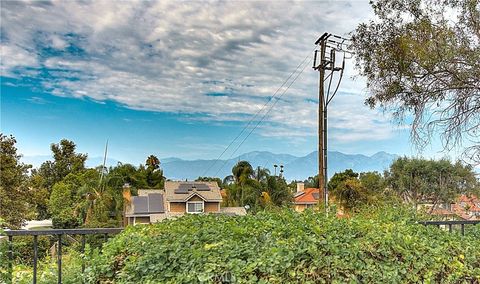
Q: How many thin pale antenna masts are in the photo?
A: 1